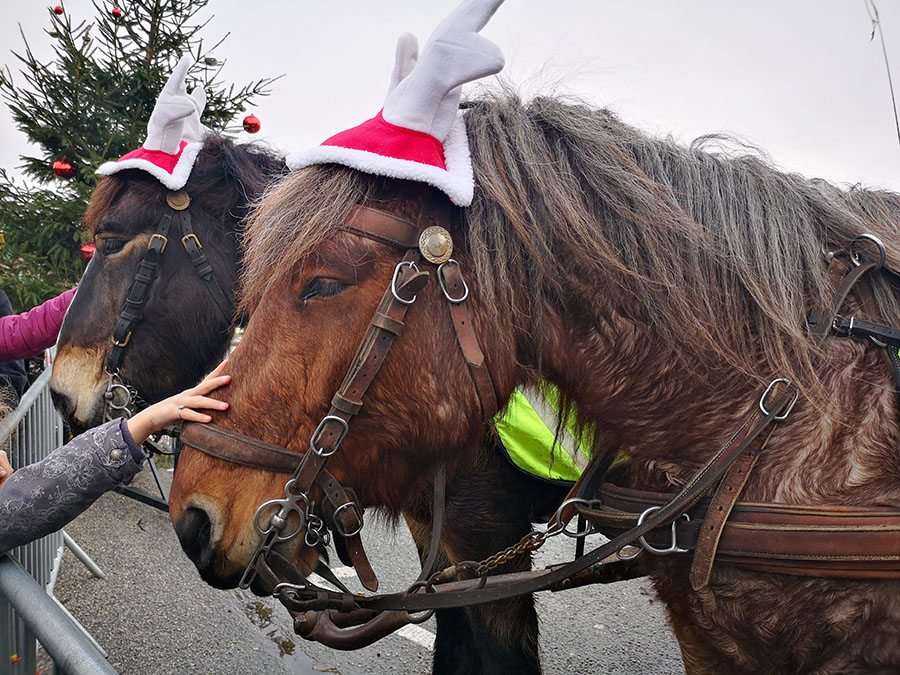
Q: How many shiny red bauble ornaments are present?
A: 5